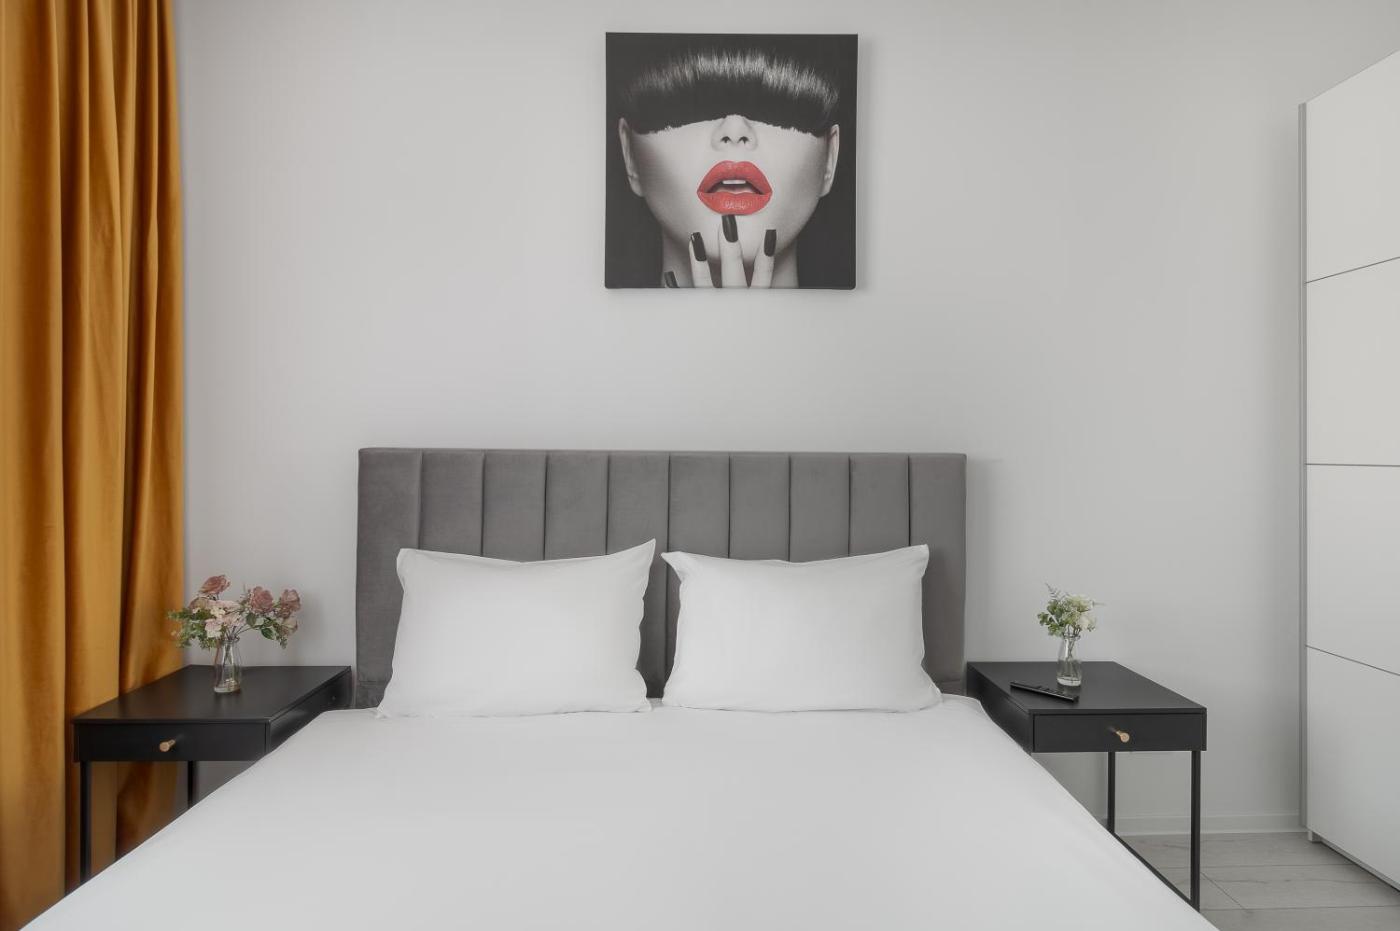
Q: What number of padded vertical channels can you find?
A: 10